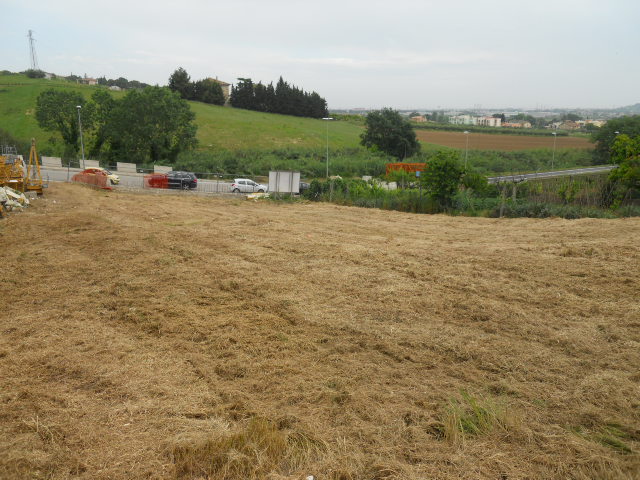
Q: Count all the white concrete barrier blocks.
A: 4